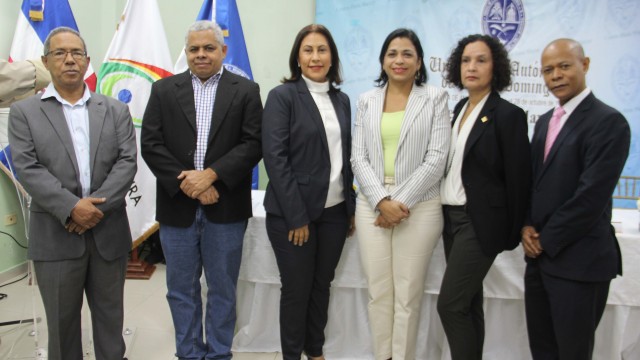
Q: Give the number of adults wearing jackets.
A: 6